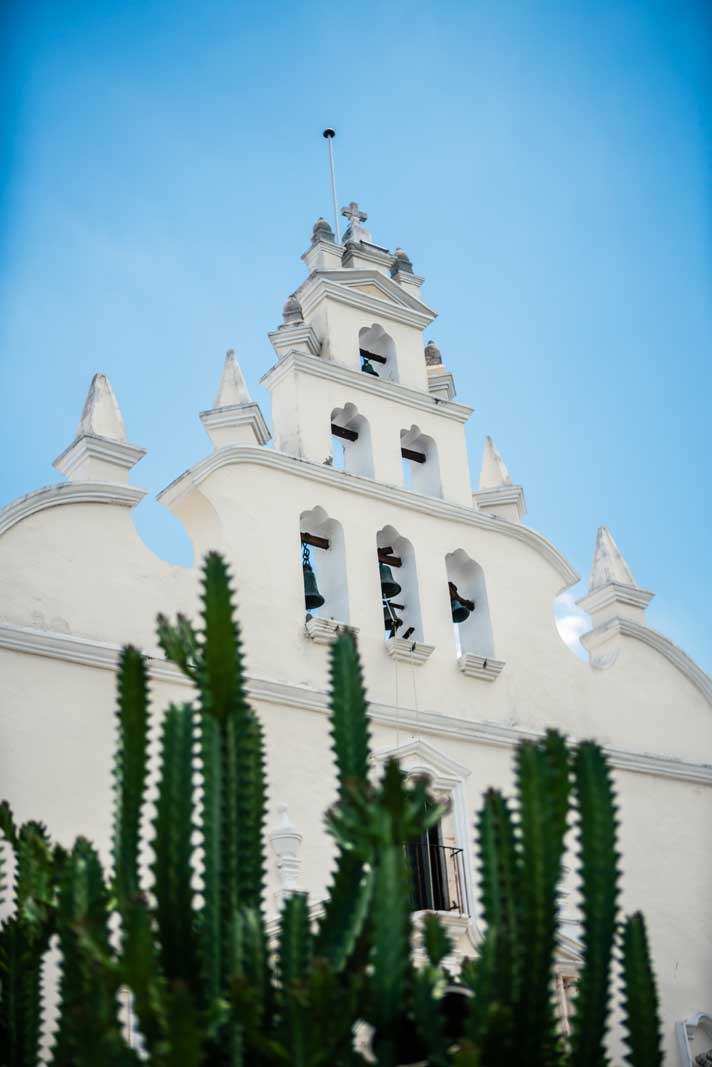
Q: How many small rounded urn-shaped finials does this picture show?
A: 4